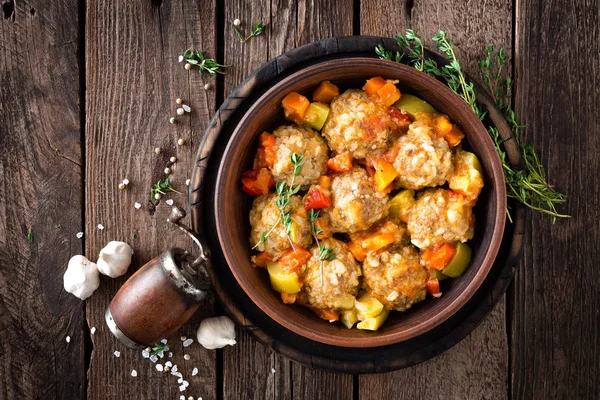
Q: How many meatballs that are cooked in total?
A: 8